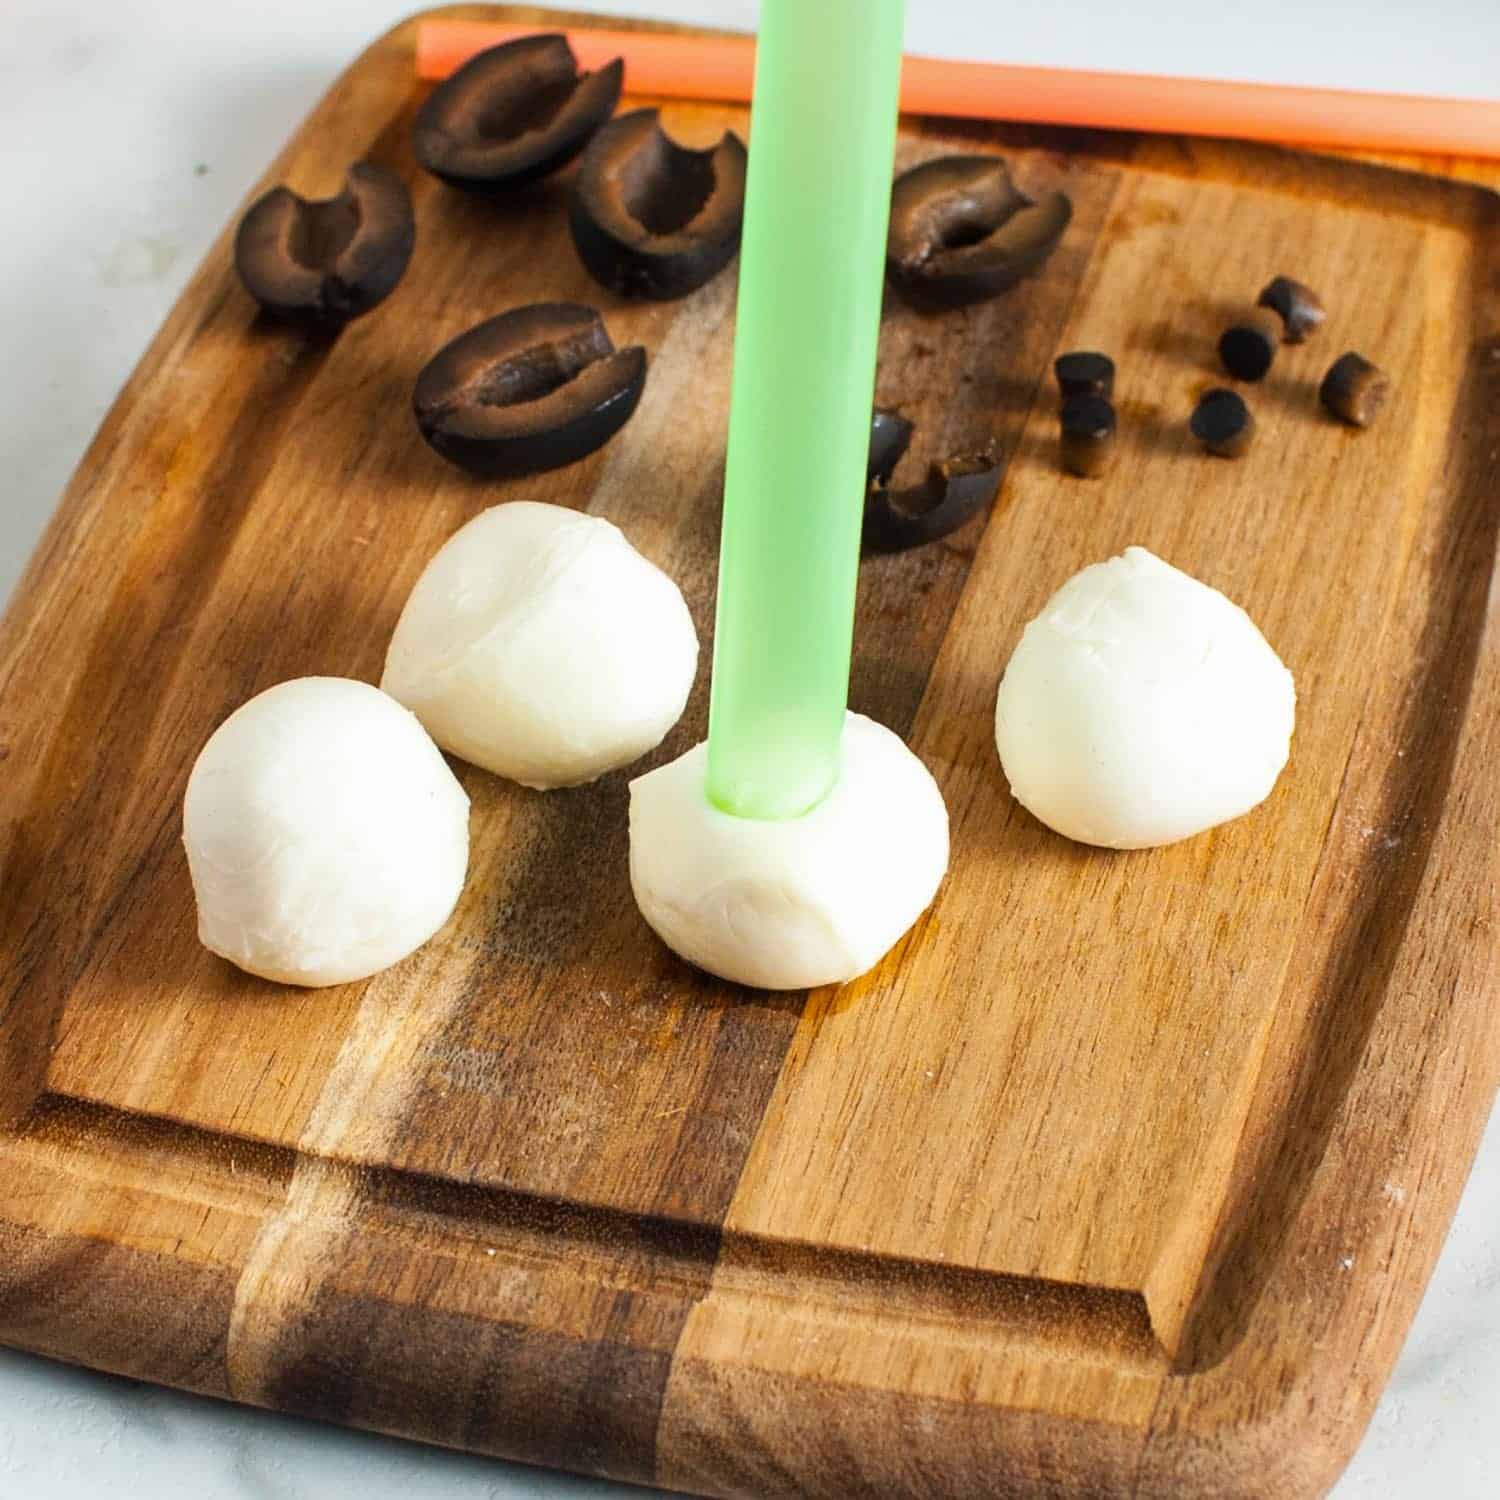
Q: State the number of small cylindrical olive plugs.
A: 6